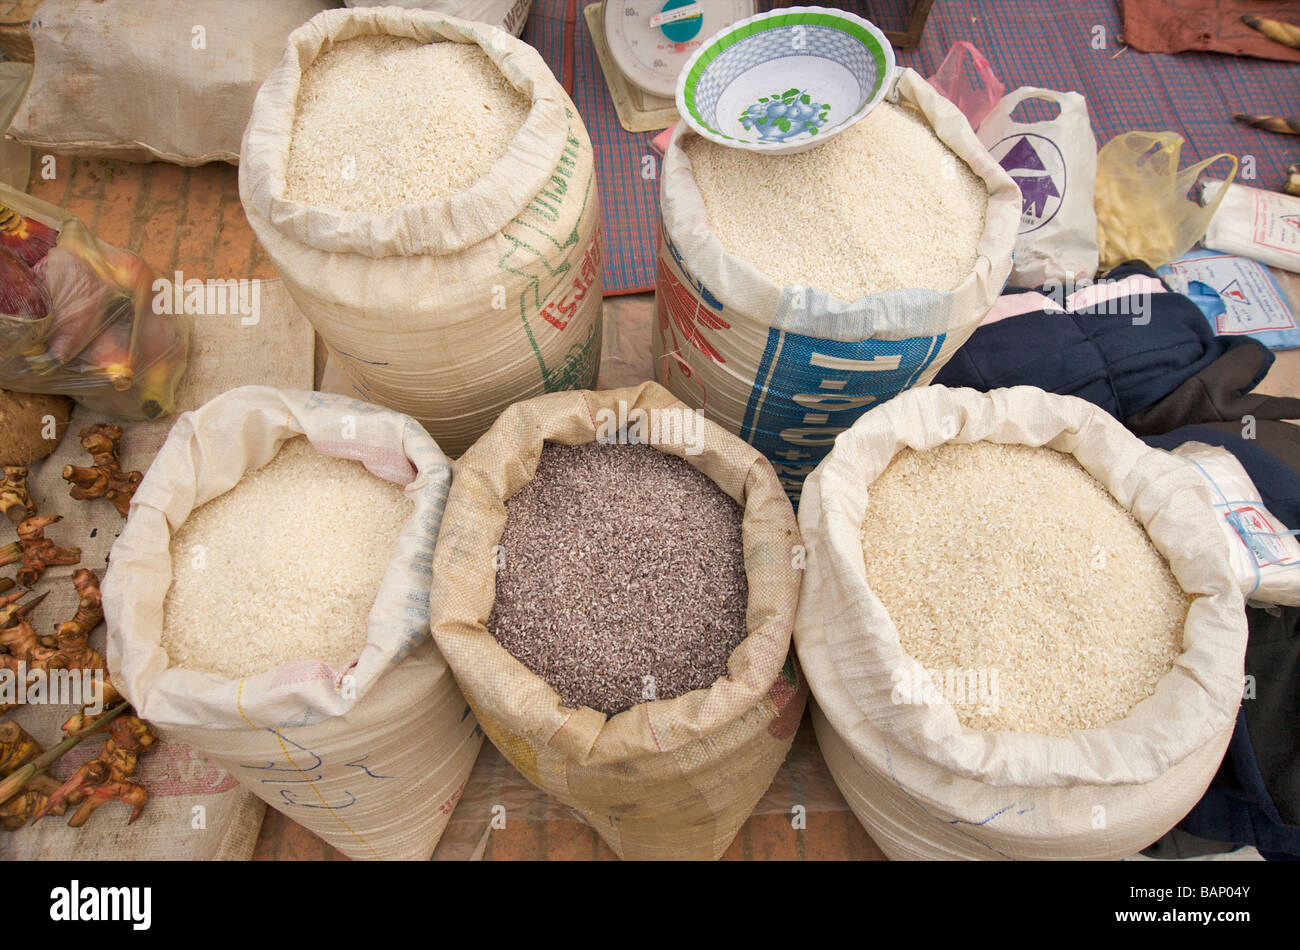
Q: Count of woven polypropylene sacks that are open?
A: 5